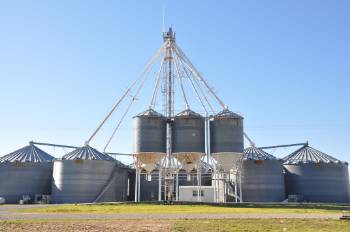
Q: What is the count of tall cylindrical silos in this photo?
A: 3